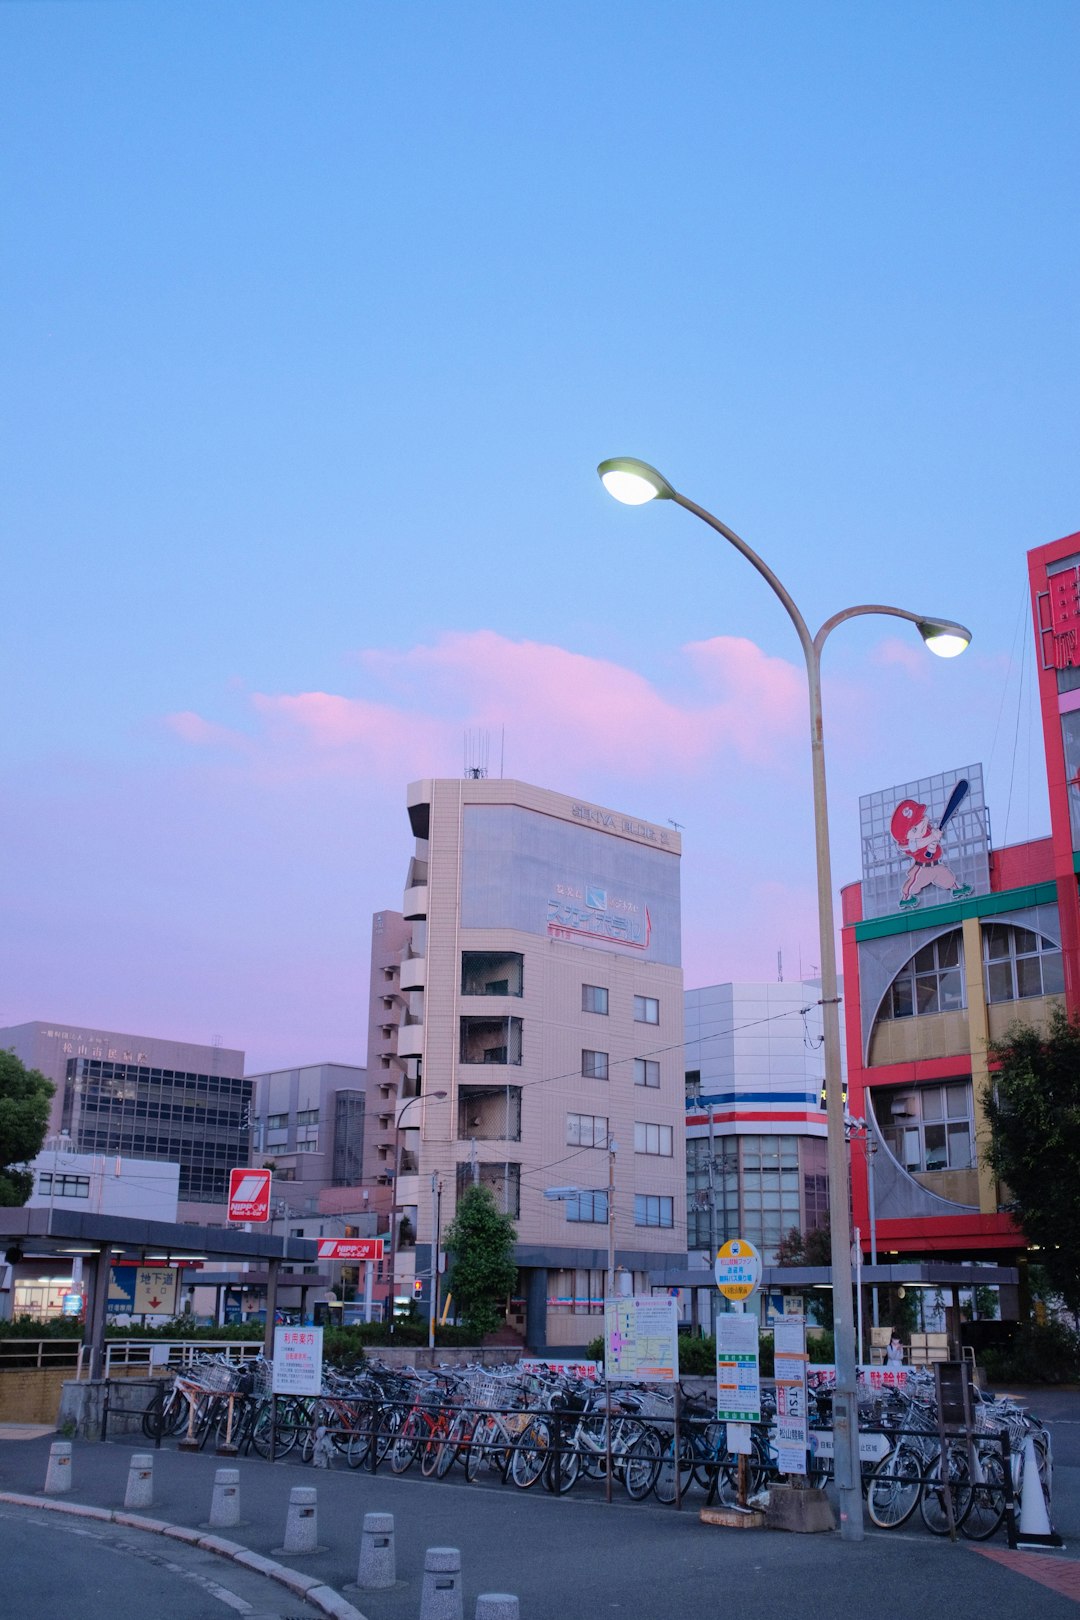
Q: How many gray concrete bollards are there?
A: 7